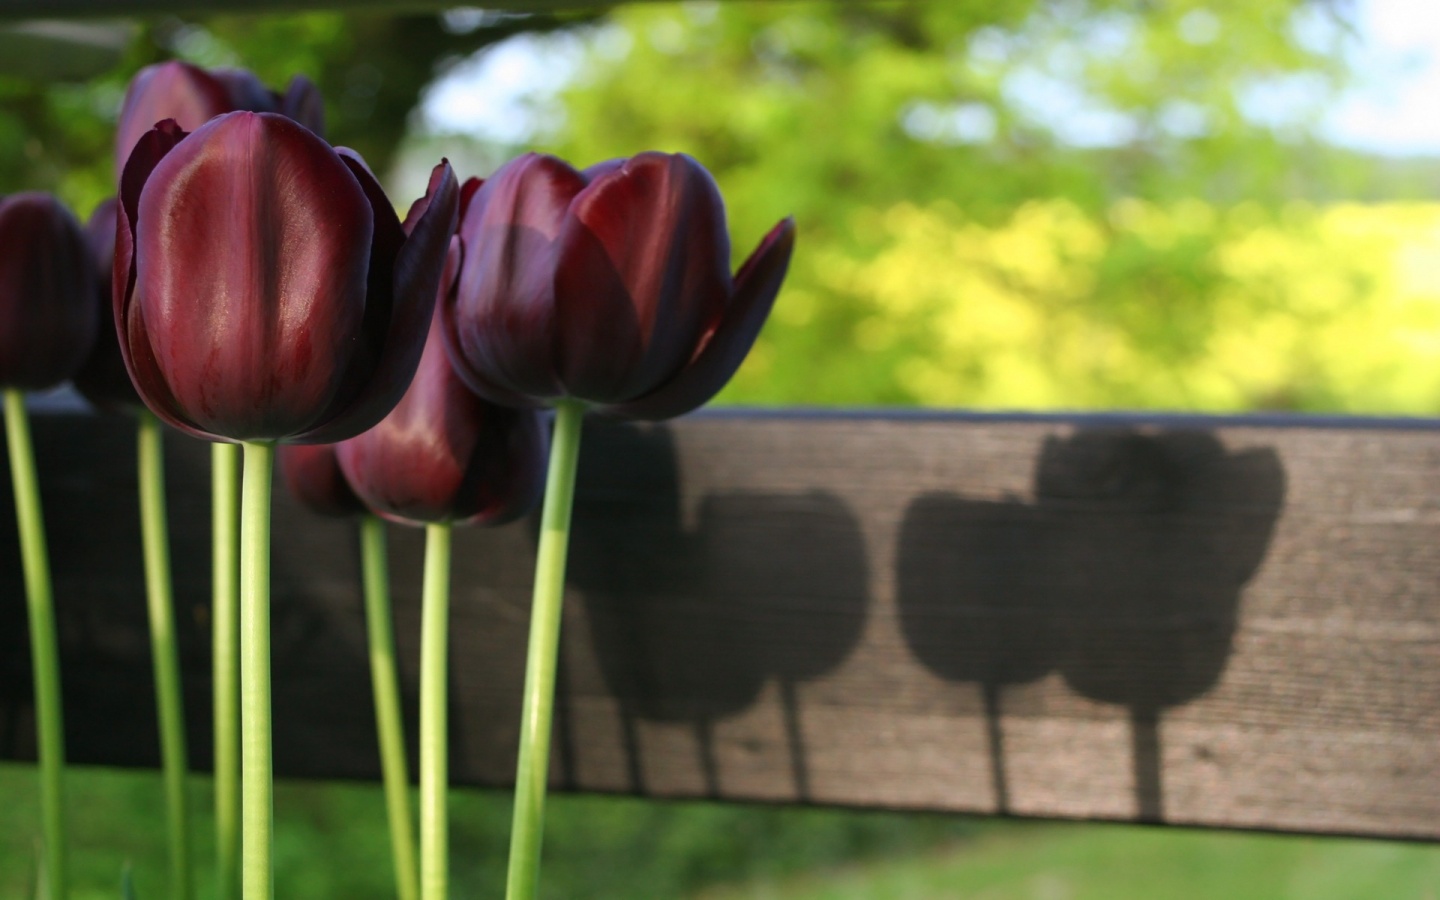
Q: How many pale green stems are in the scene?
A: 7